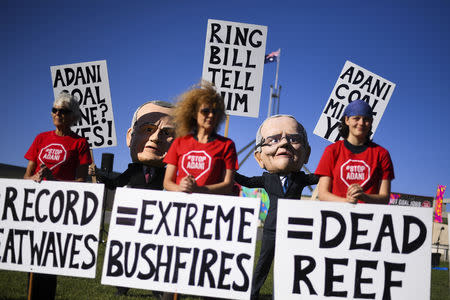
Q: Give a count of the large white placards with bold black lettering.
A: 6